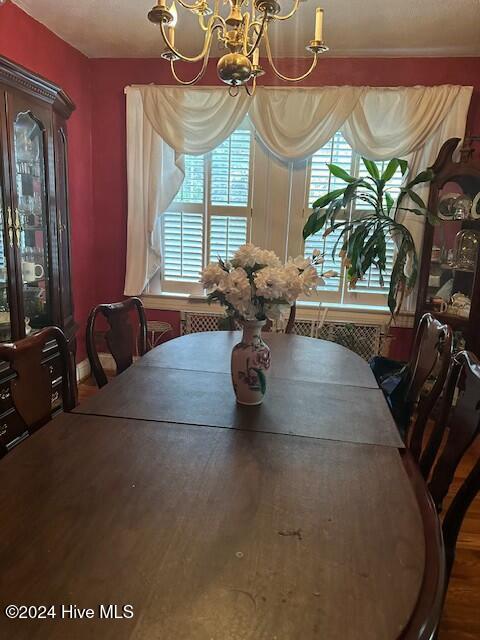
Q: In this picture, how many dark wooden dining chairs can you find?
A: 5